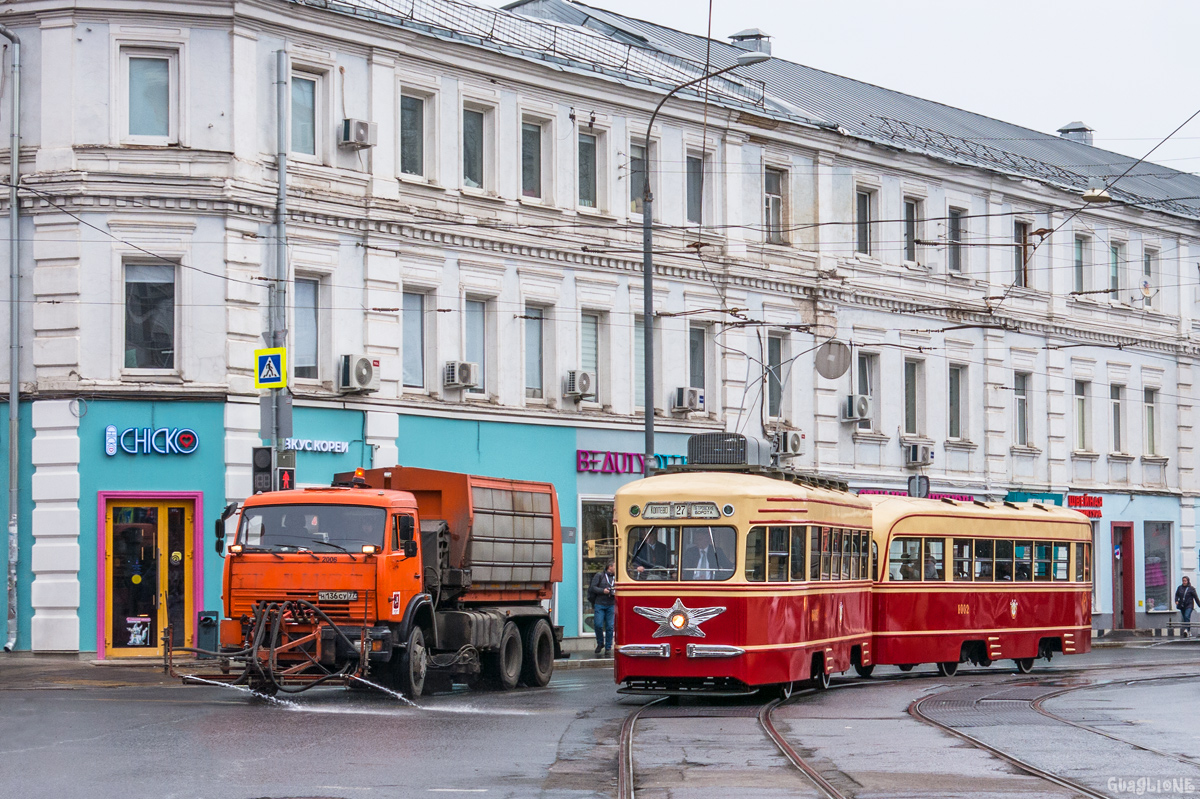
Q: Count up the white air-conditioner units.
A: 8